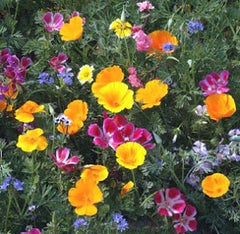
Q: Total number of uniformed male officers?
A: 0